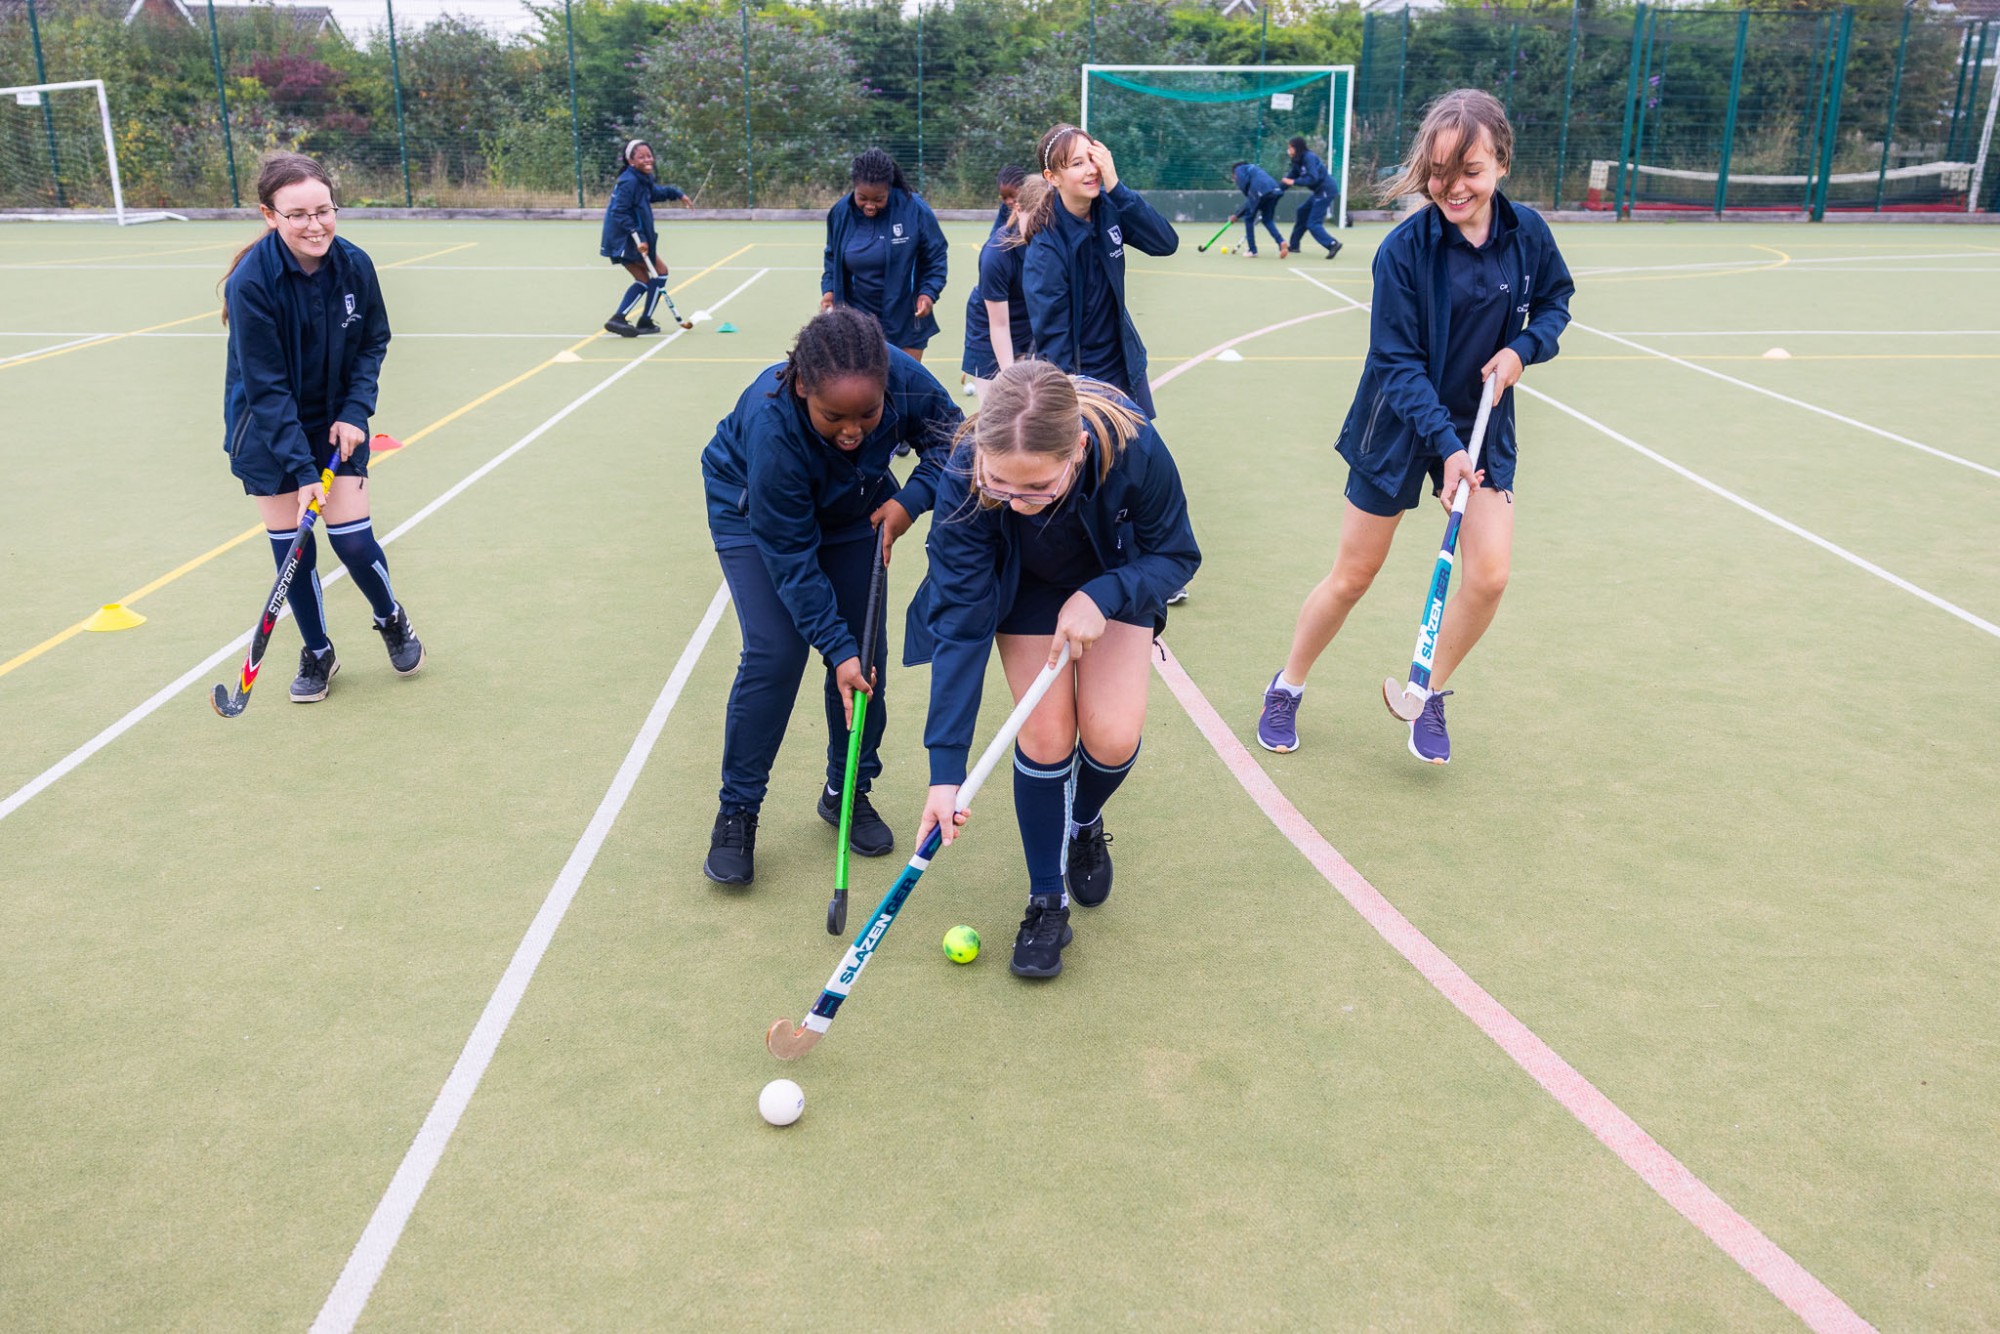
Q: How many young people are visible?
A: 11